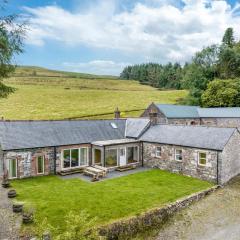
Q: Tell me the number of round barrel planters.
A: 4